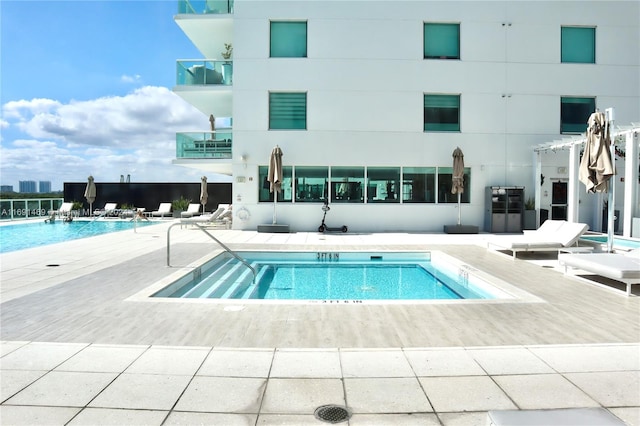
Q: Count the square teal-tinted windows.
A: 6